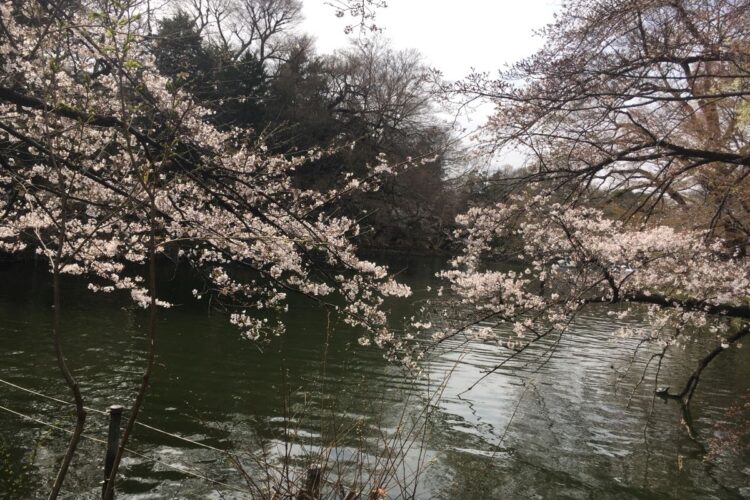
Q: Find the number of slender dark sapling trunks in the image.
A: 2